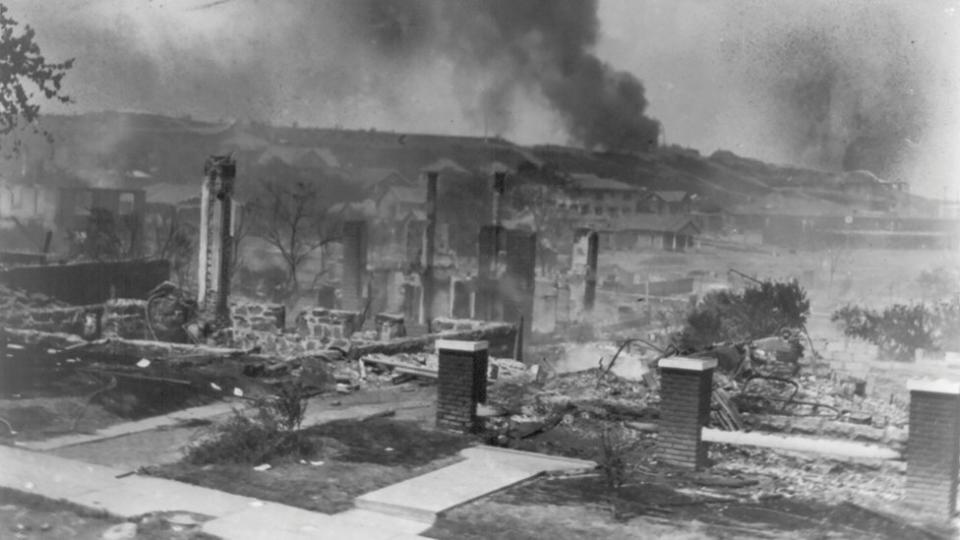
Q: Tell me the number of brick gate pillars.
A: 3